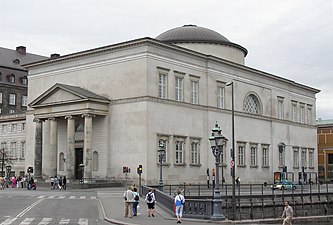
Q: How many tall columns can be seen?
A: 4